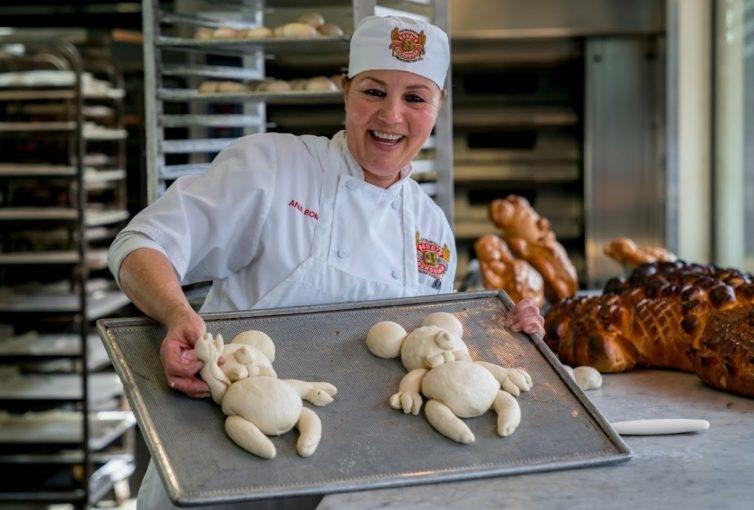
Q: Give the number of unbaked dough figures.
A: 2